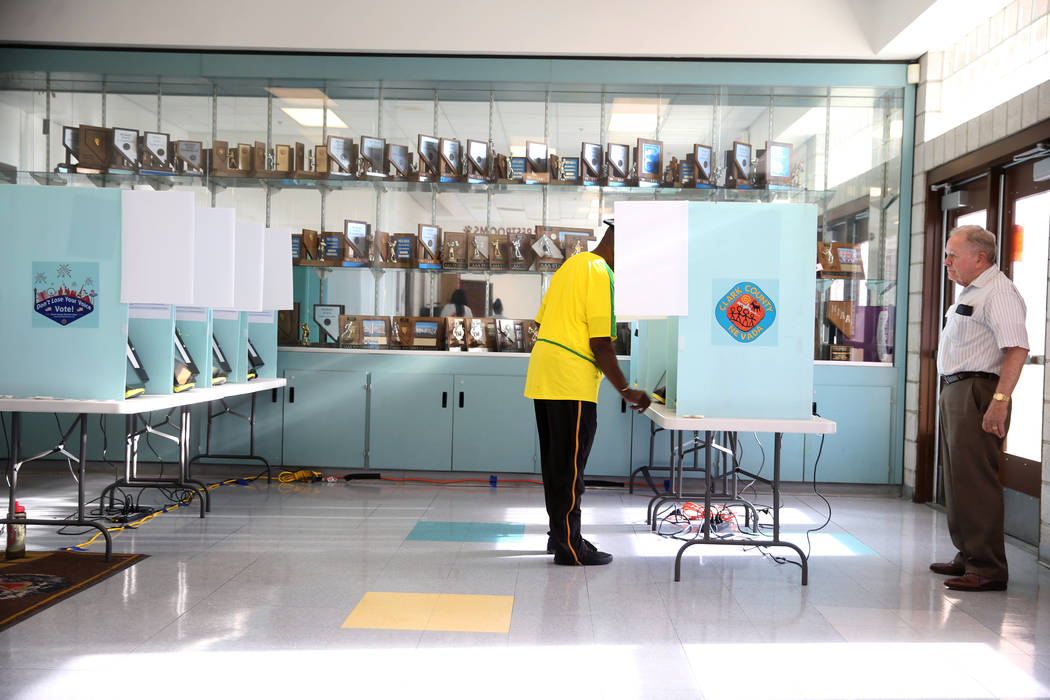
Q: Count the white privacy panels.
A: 5